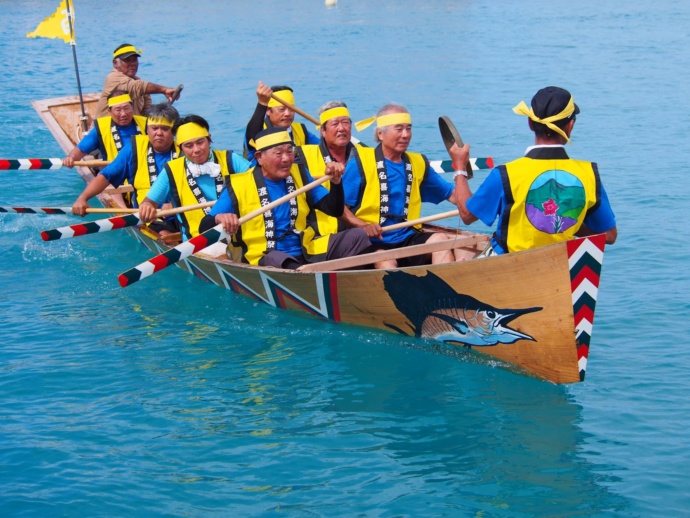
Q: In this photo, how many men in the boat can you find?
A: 9